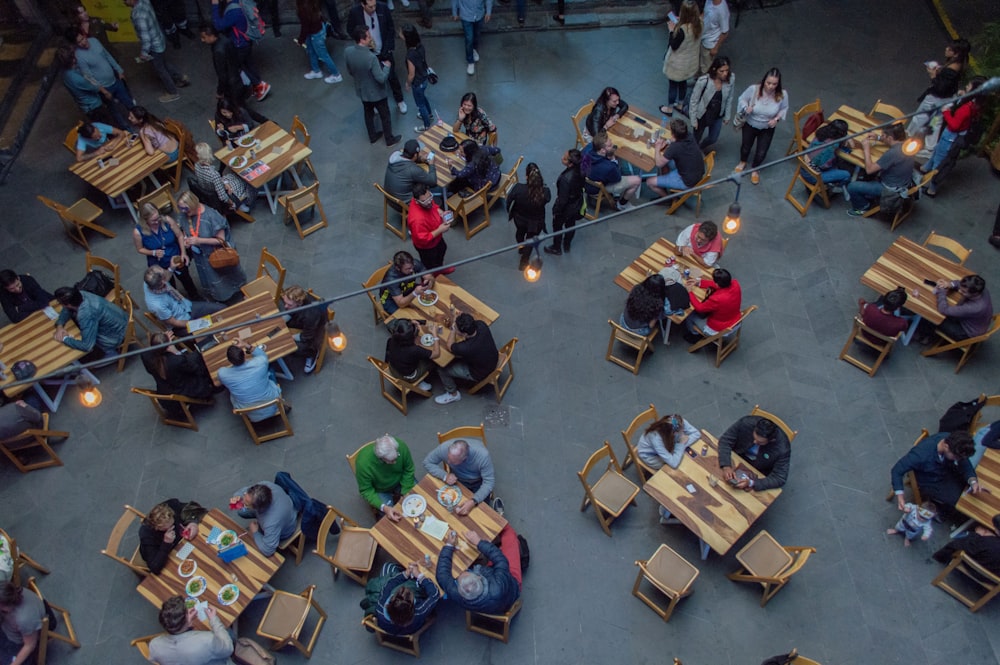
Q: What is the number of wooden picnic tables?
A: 14